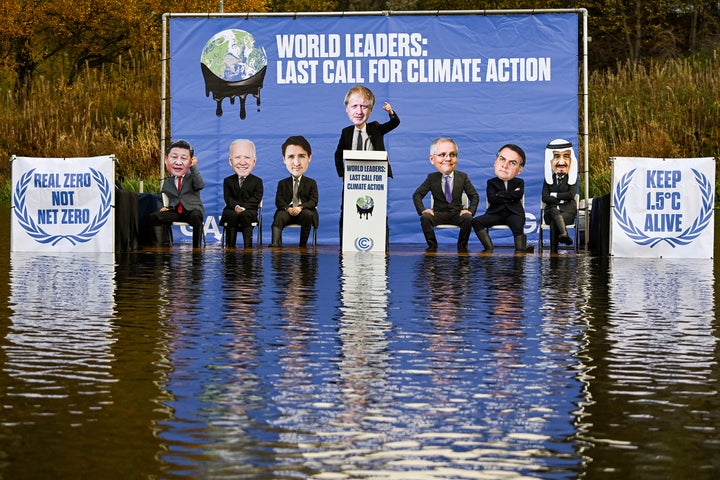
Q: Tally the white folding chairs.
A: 6